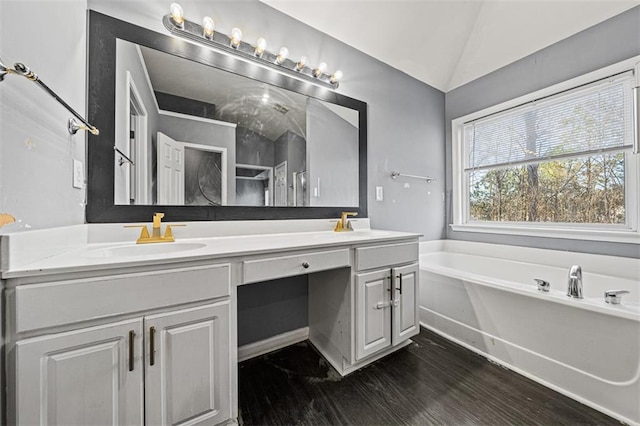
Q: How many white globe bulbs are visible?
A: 8